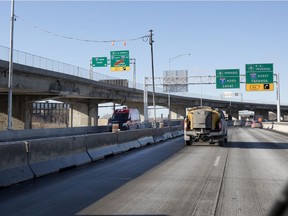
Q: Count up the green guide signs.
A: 4